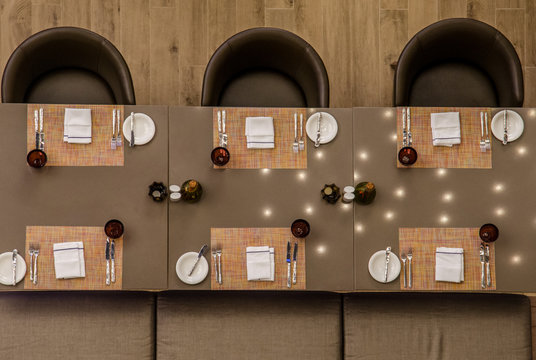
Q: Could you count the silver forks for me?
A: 12